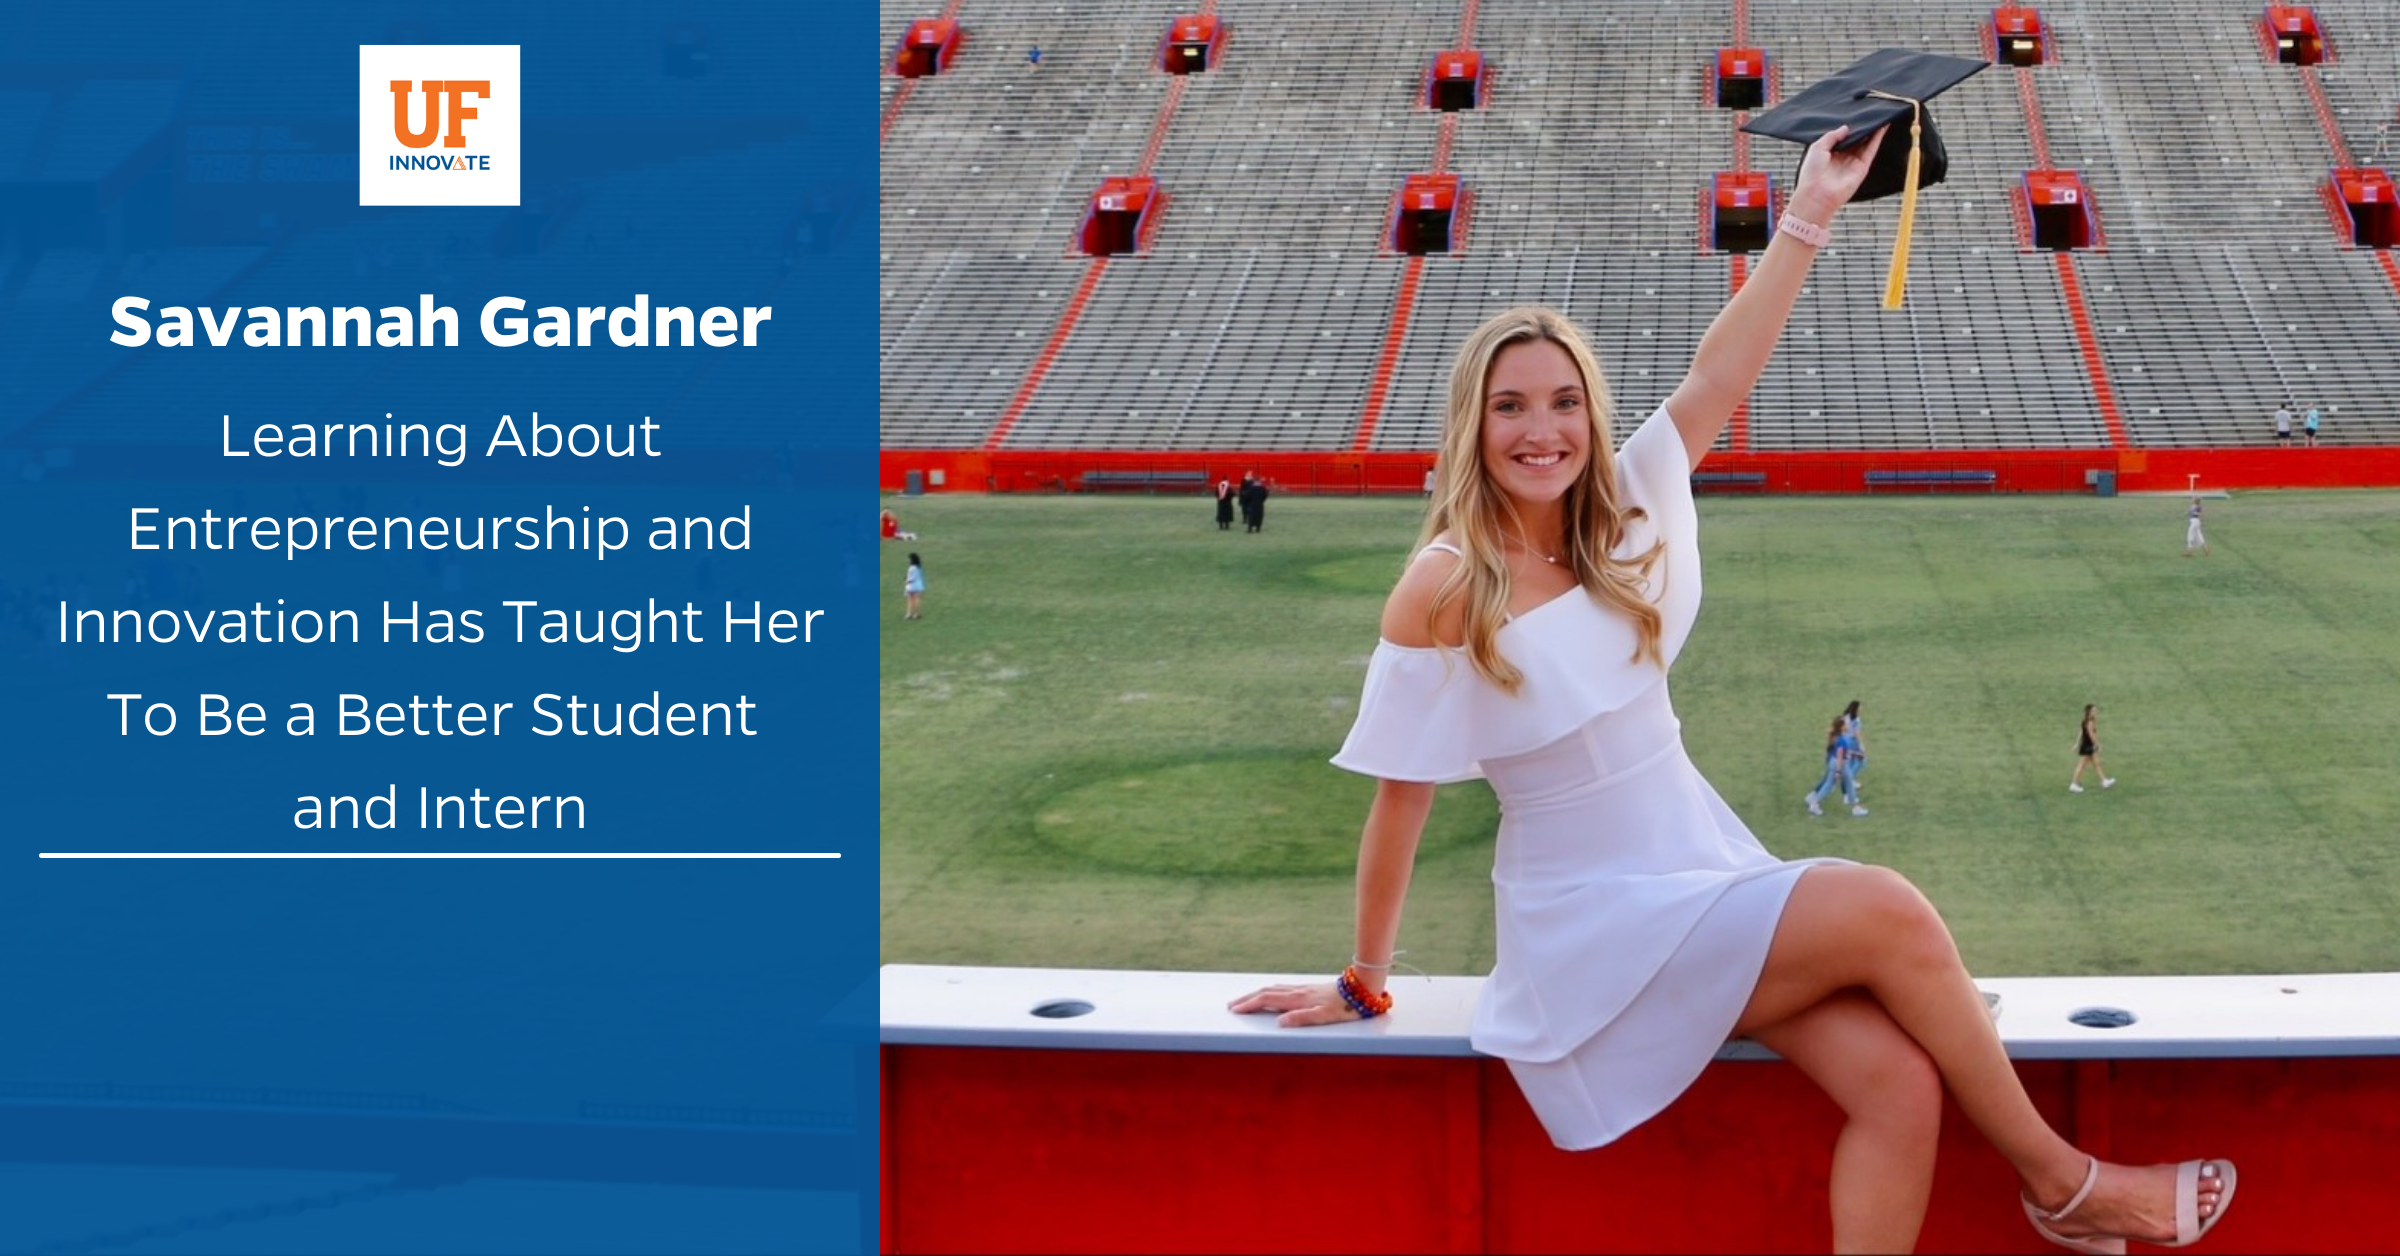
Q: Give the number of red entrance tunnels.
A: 11